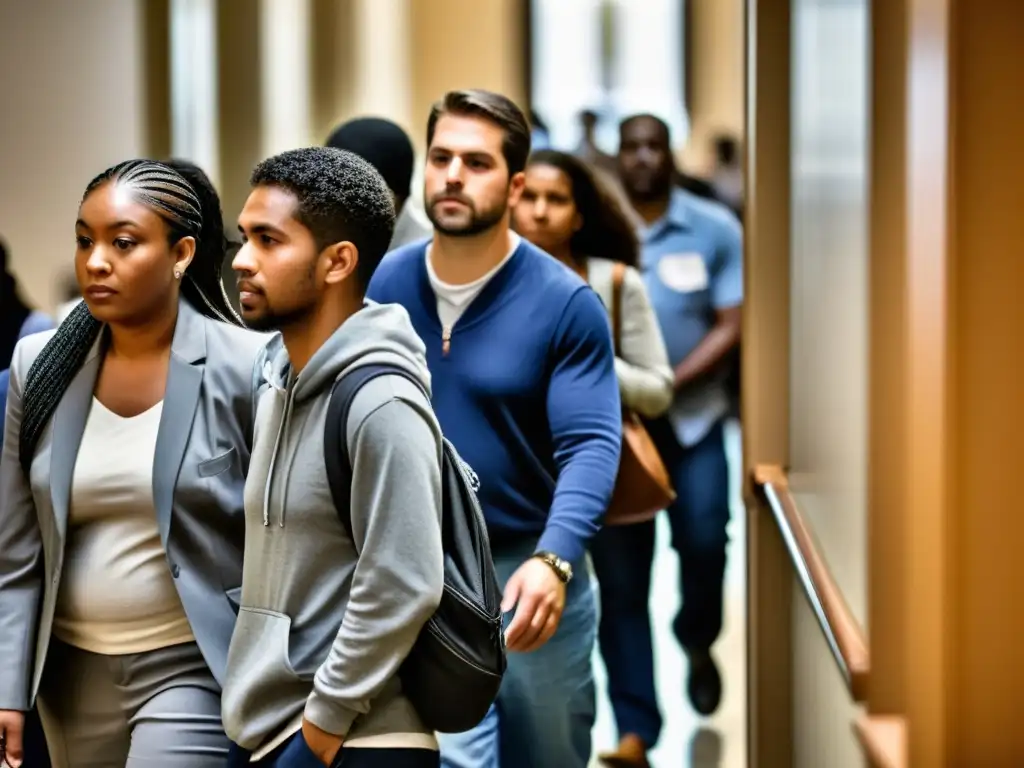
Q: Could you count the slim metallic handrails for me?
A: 1